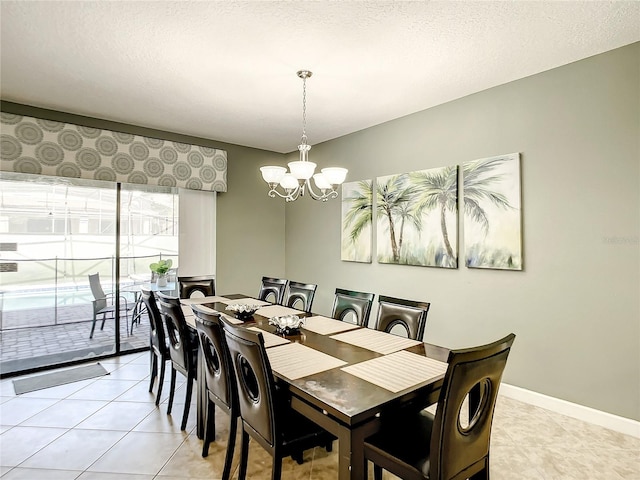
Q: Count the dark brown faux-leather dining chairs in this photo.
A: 10